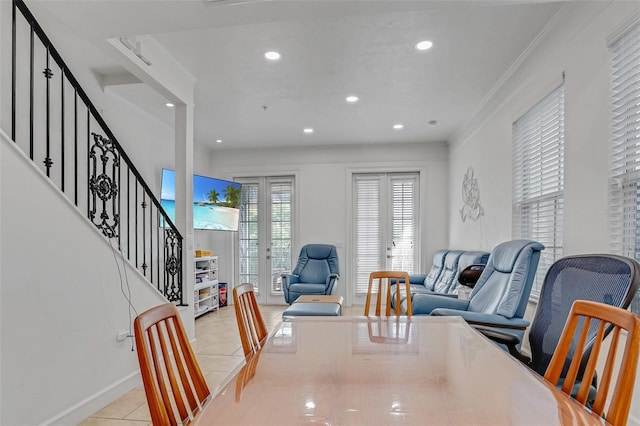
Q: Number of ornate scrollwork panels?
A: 2